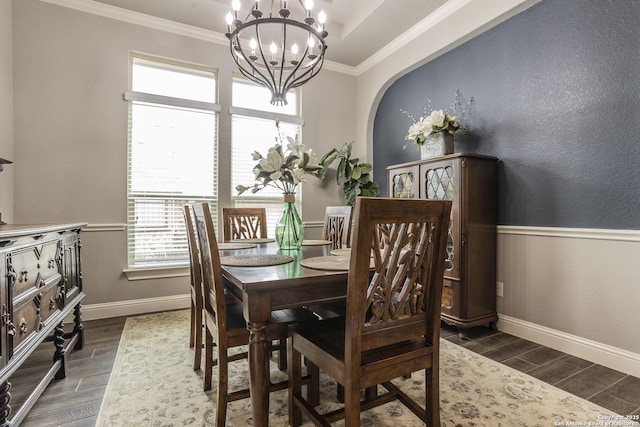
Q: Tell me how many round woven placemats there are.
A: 6